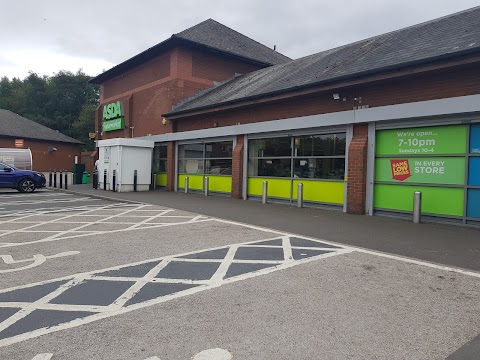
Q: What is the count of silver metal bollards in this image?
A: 6